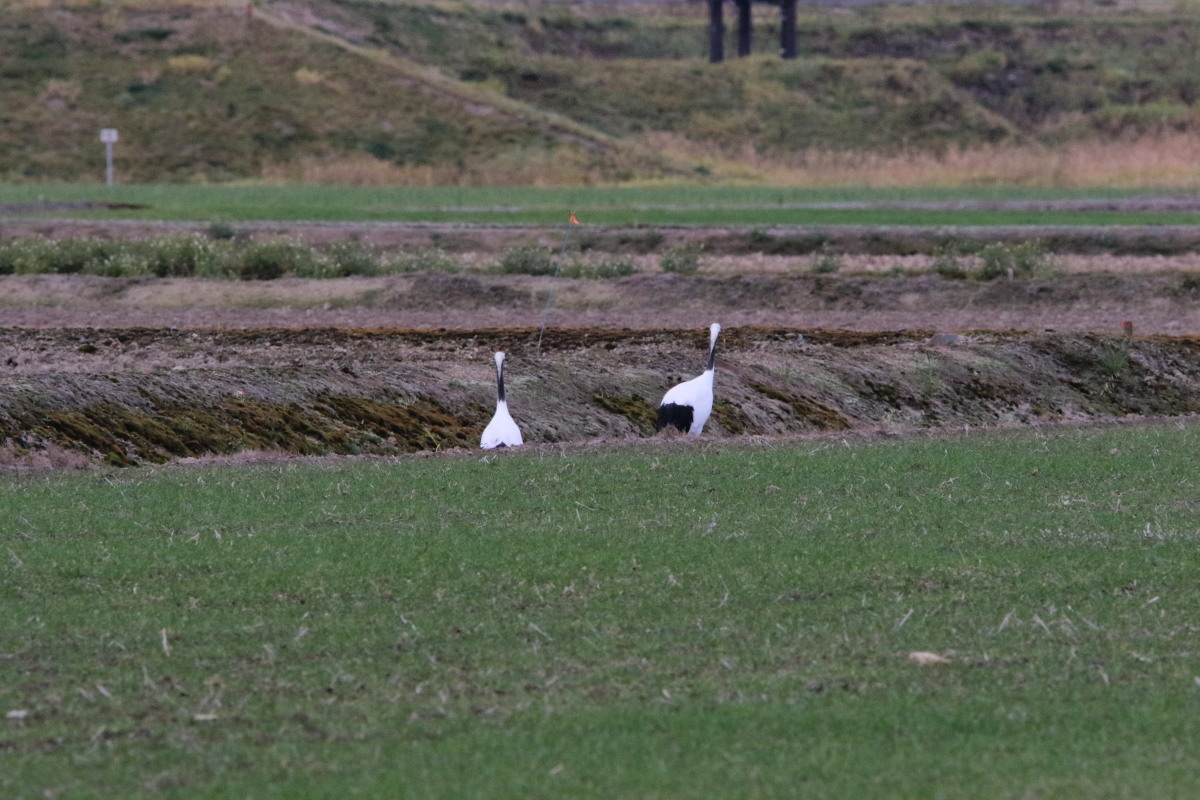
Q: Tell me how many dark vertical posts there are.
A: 3